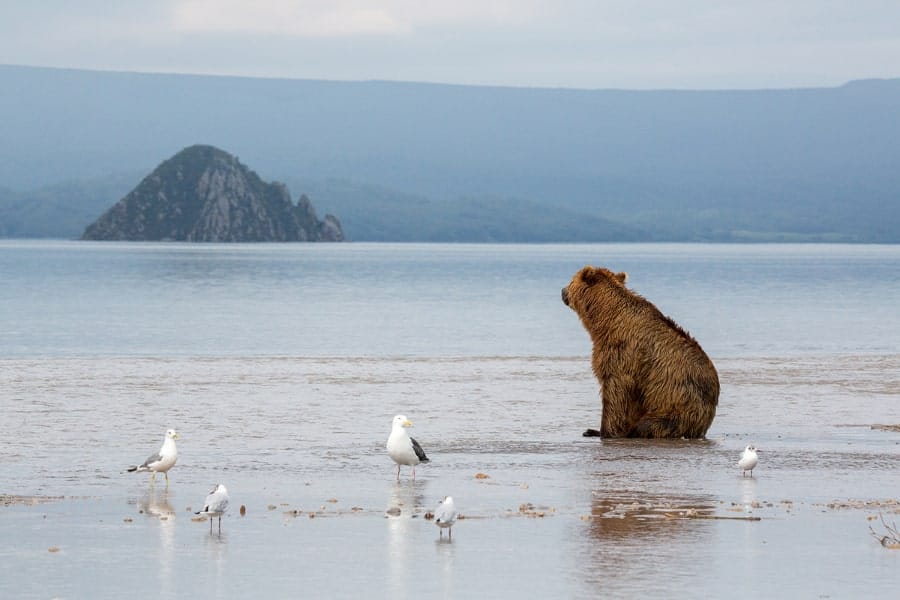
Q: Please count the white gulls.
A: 5